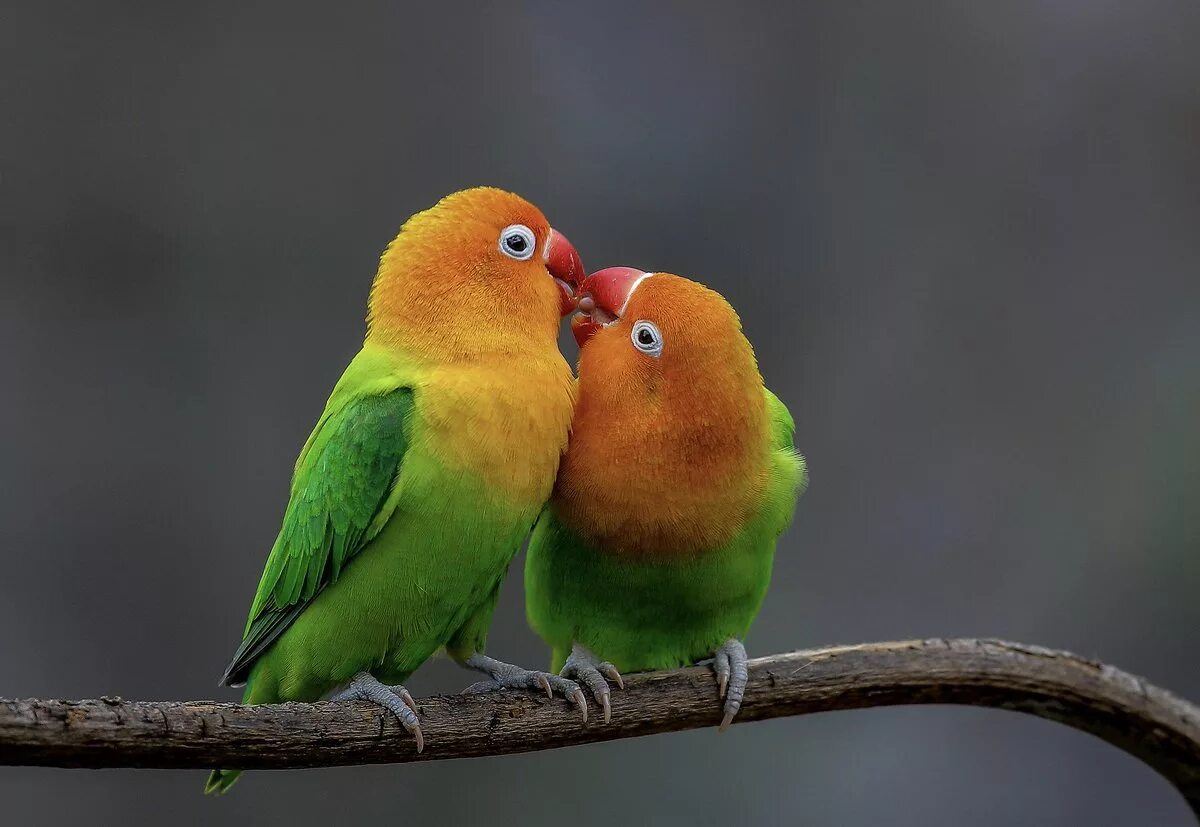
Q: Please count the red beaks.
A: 2